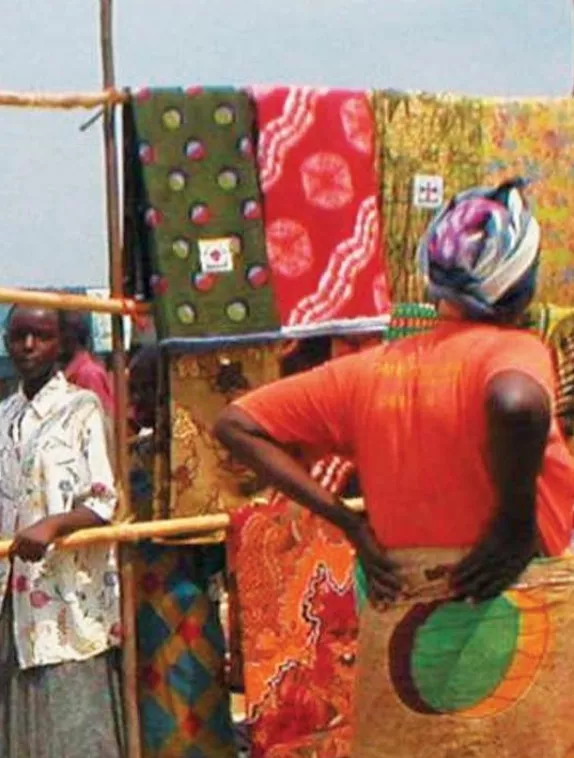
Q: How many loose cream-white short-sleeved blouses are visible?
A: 1